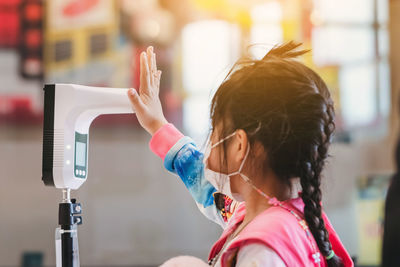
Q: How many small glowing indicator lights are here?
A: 2